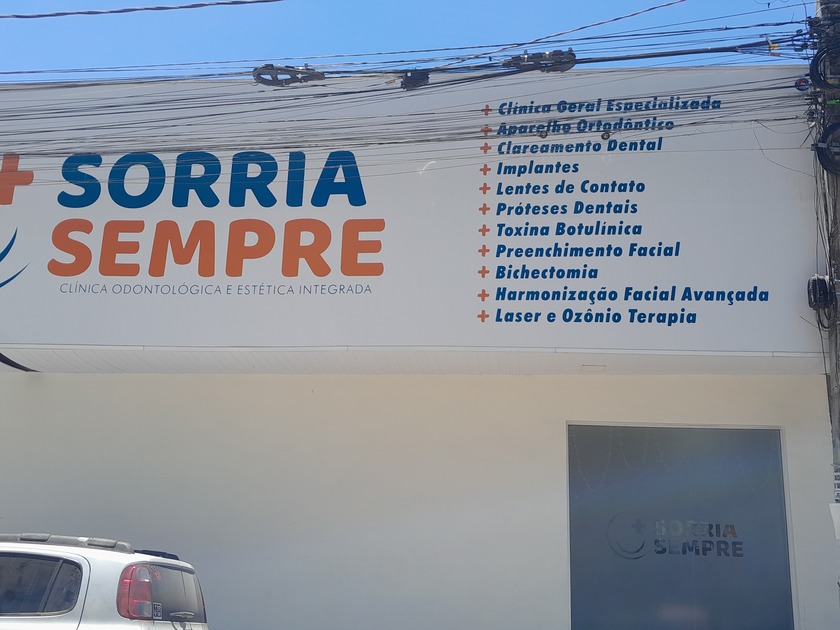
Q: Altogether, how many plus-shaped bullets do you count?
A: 11